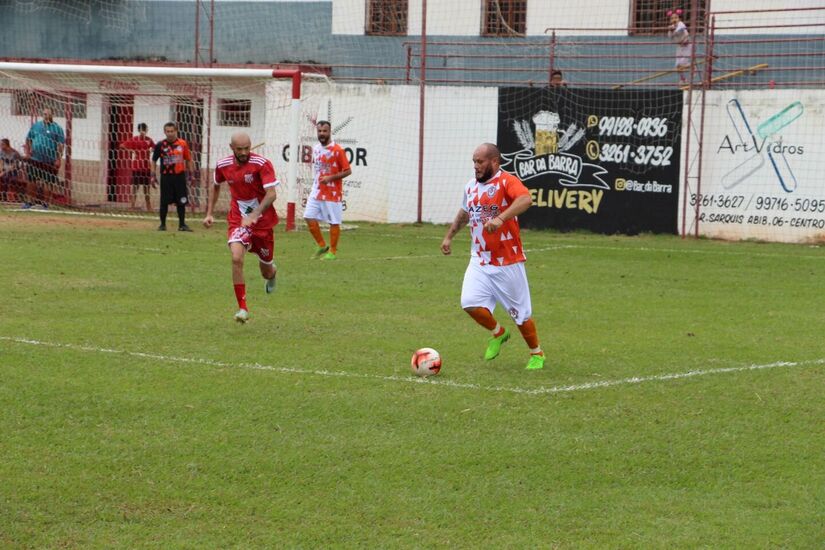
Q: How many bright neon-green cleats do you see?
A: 4